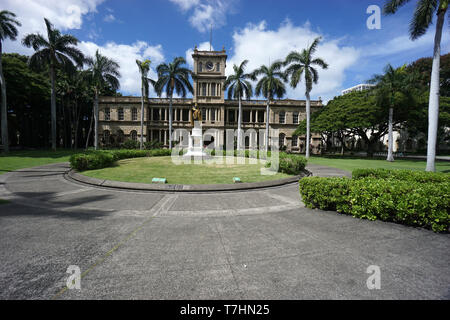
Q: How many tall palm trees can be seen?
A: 10